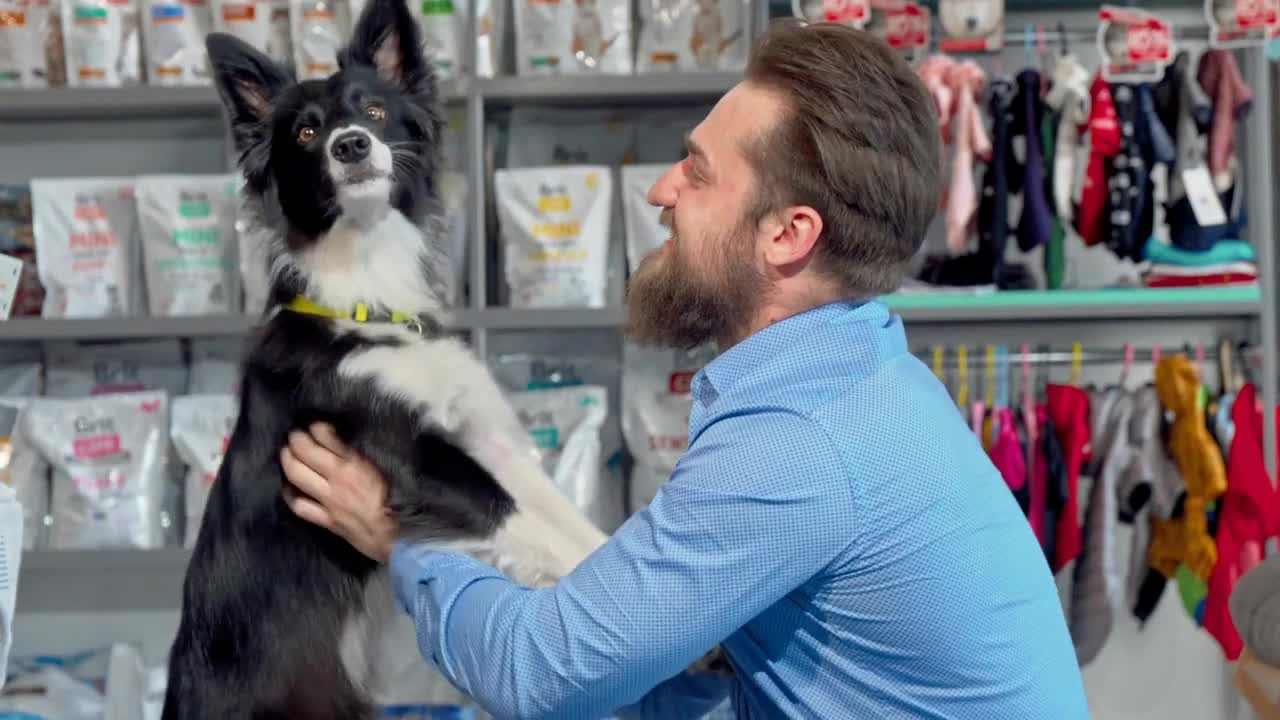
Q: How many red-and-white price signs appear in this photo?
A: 4